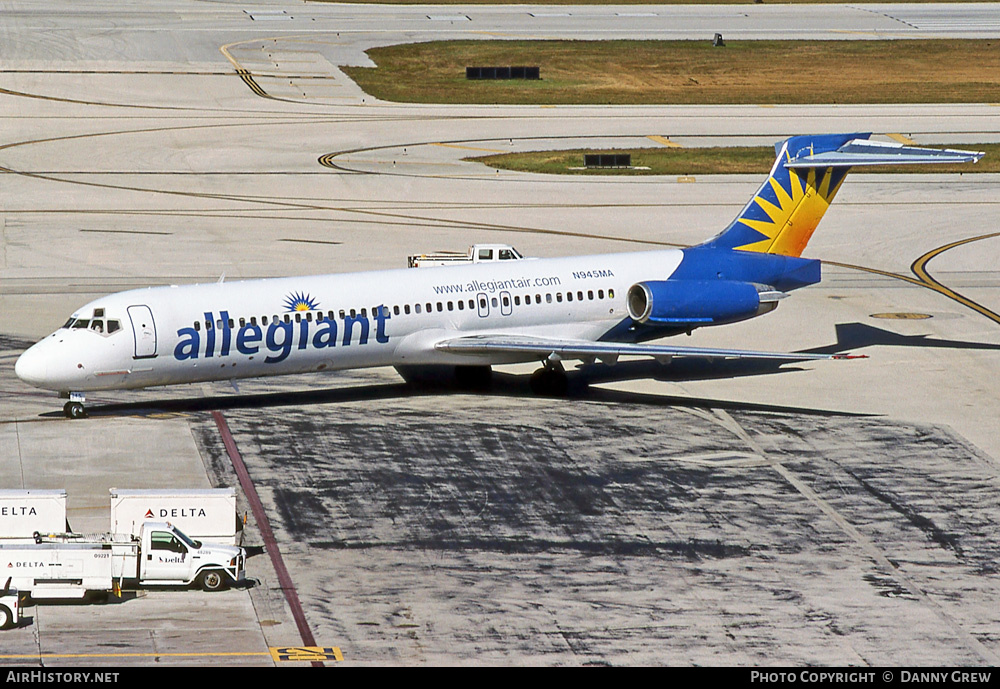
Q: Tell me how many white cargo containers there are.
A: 2